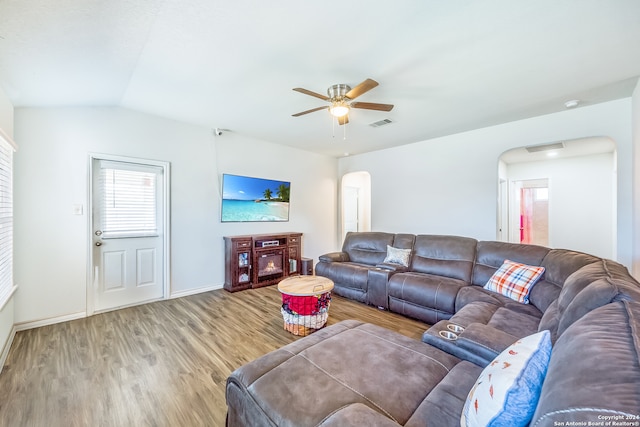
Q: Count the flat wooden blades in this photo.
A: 5